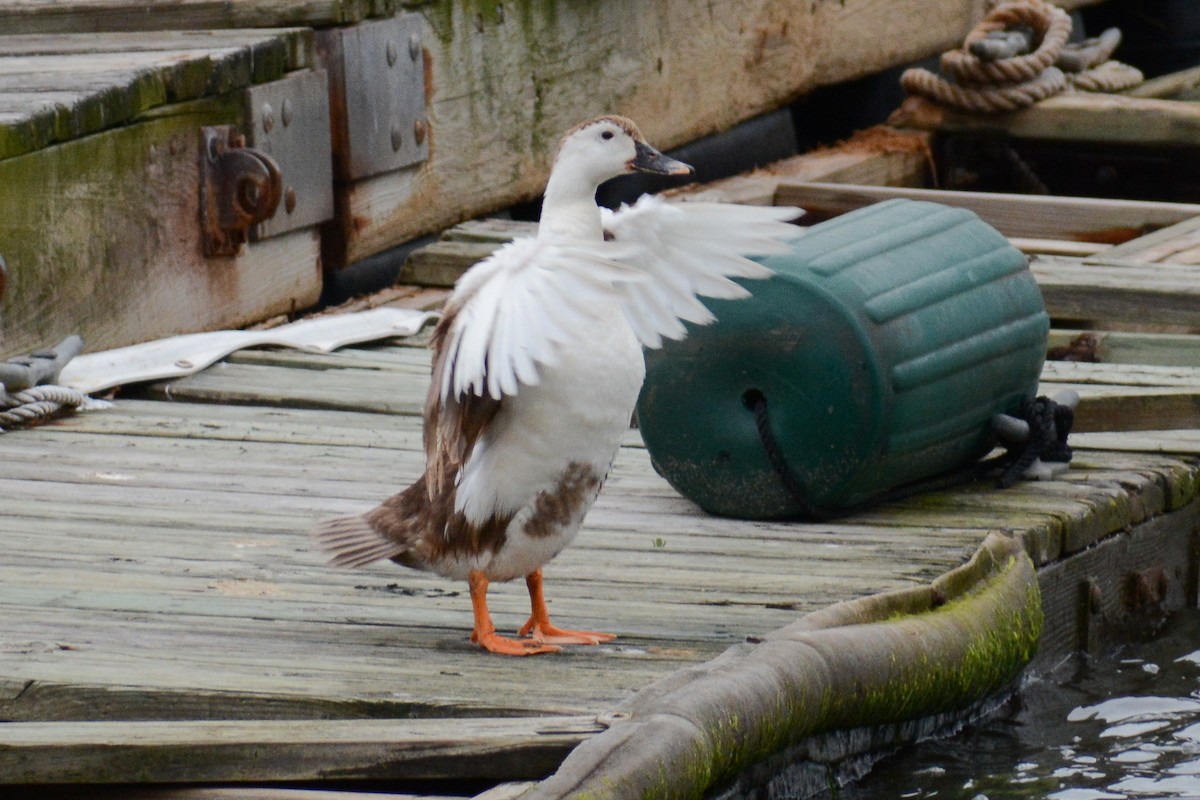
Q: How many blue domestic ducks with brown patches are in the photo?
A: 0